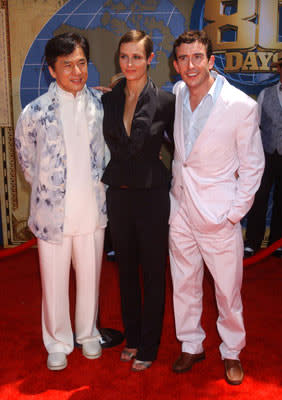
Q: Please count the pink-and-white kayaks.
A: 0